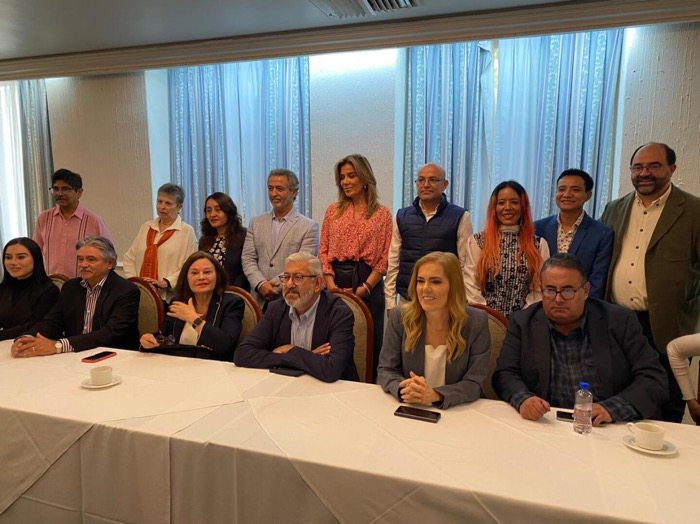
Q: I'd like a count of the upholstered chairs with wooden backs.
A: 5